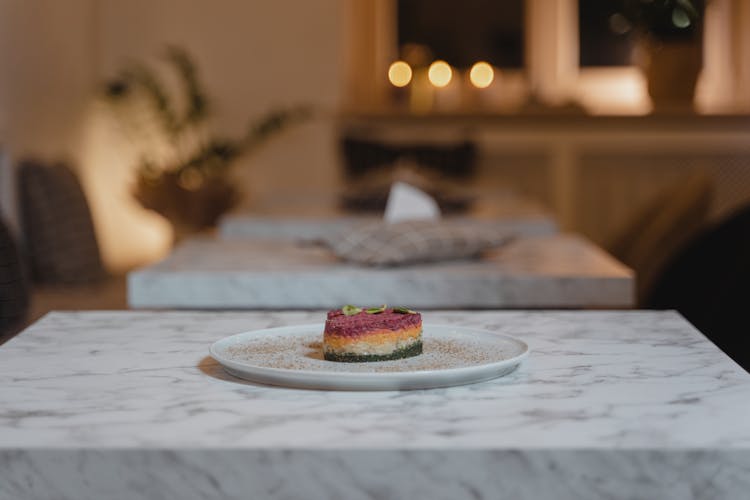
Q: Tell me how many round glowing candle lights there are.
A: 3